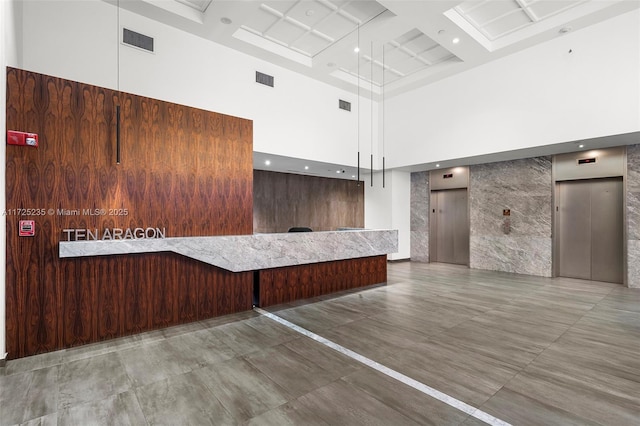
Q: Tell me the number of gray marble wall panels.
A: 3